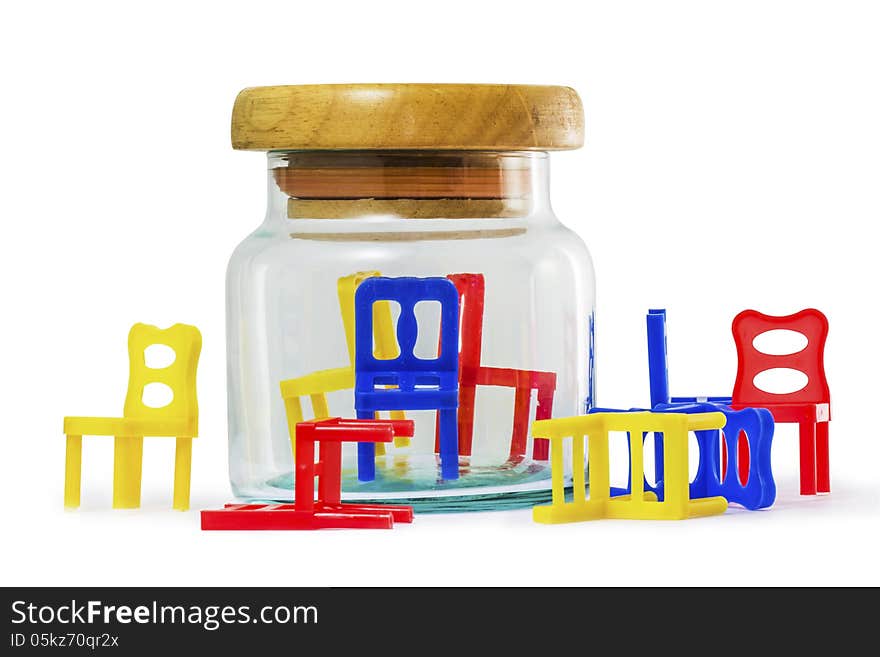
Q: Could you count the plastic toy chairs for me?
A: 9